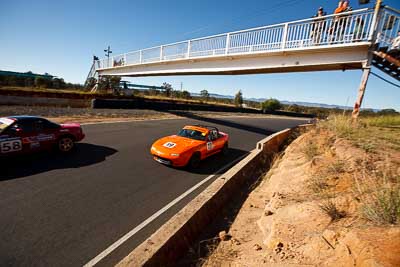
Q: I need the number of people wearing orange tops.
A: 1